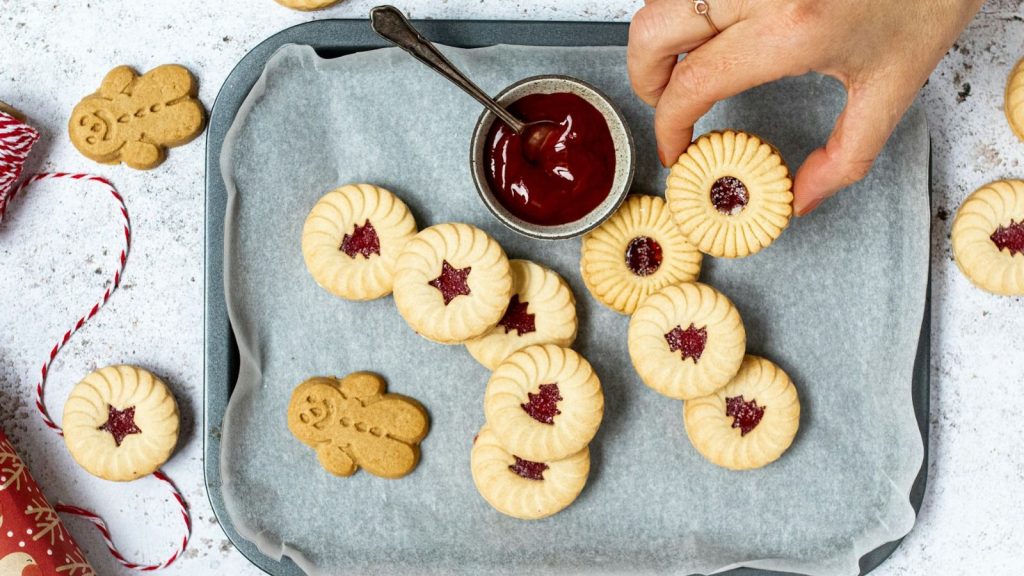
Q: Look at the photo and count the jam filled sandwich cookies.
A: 11